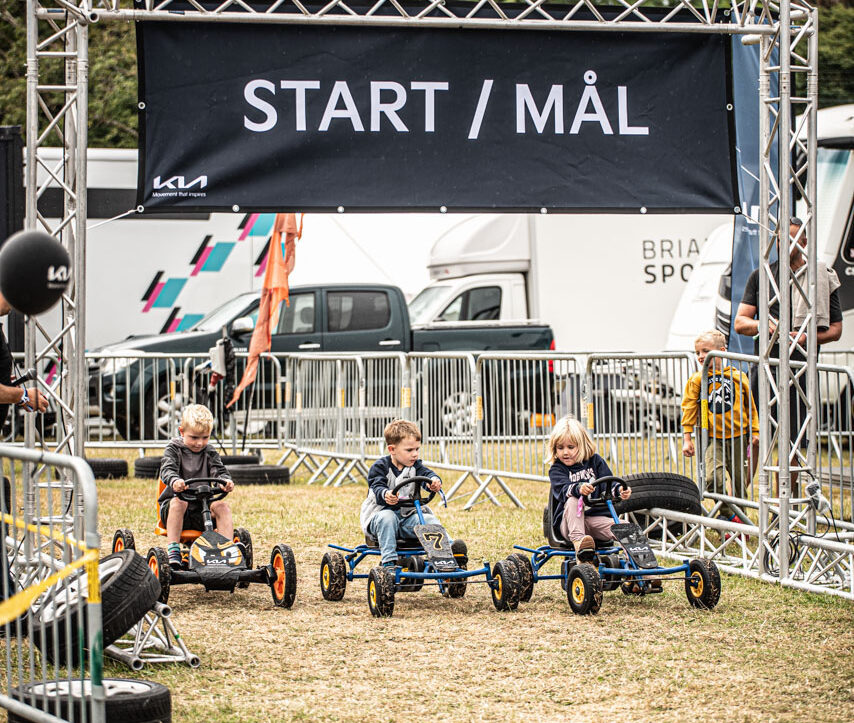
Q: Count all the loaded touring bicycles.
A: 0